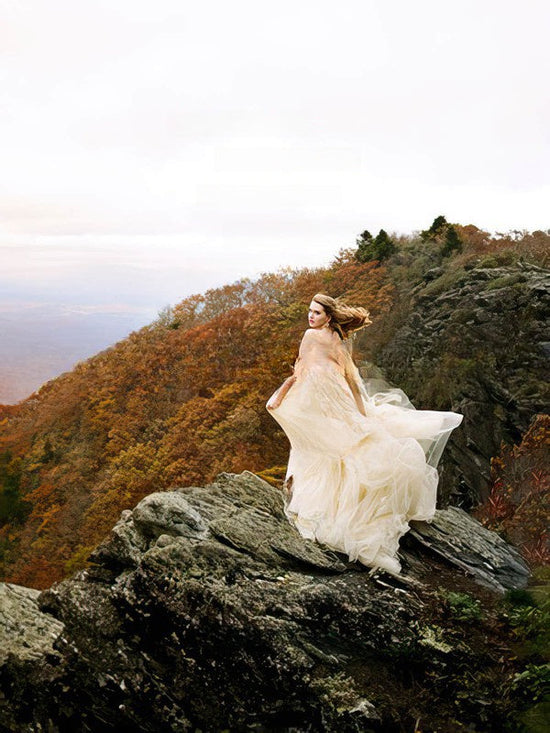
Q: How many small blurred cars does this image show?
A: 0